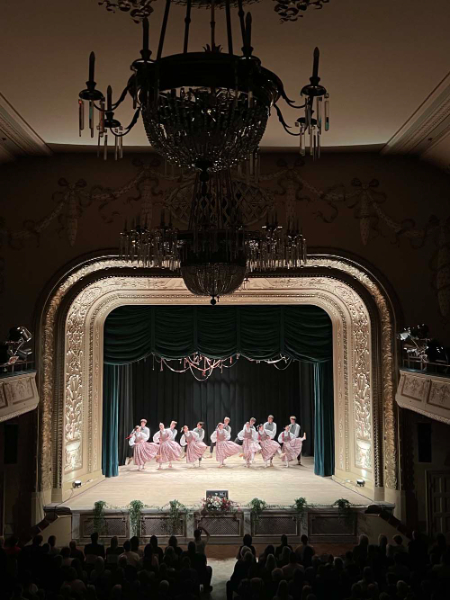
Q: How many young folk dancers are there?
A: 14